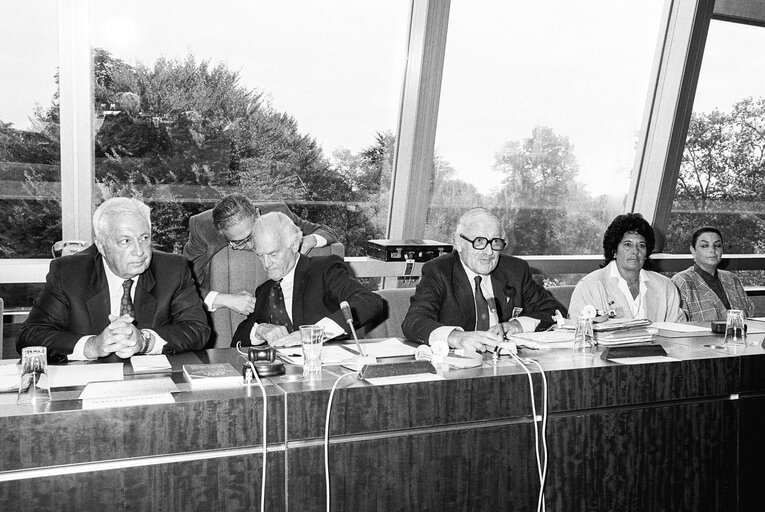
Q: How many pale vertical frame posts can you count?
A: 3